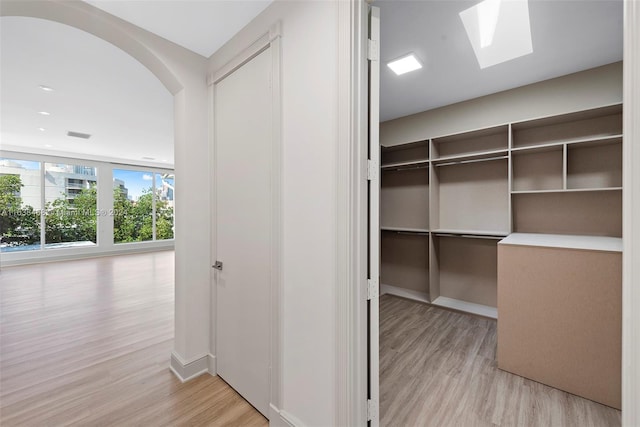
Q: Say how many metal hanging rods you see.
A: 4